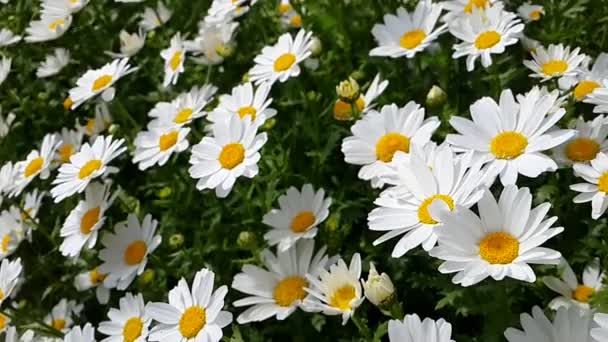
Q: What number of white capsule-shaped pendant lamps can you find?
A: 0